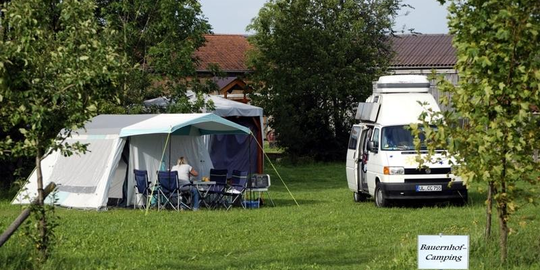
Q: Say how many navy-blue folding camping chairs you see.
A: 4